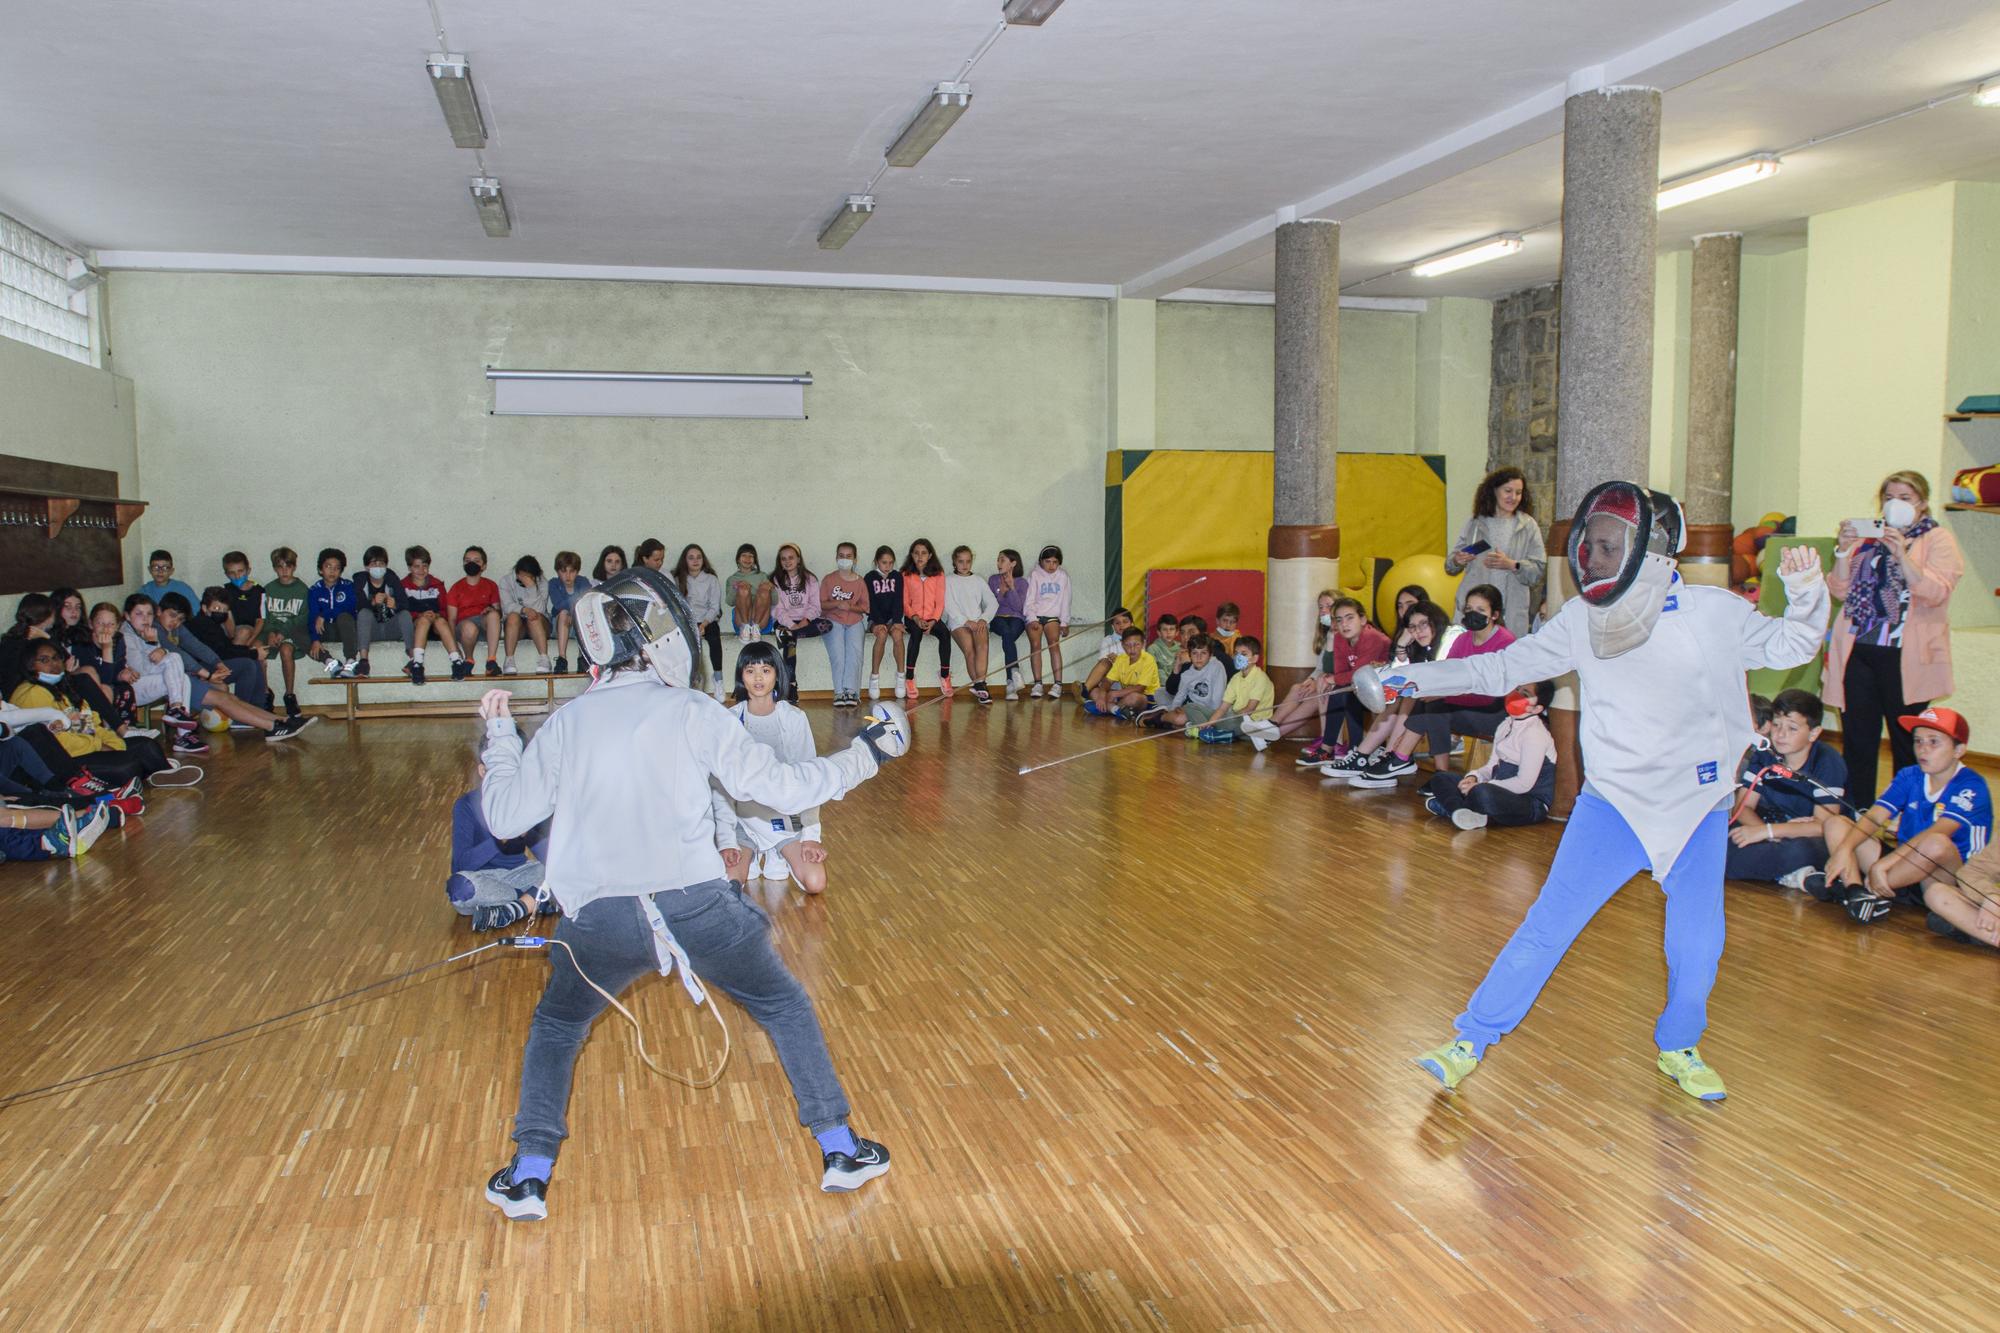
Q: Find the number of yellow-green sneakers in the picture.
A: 2